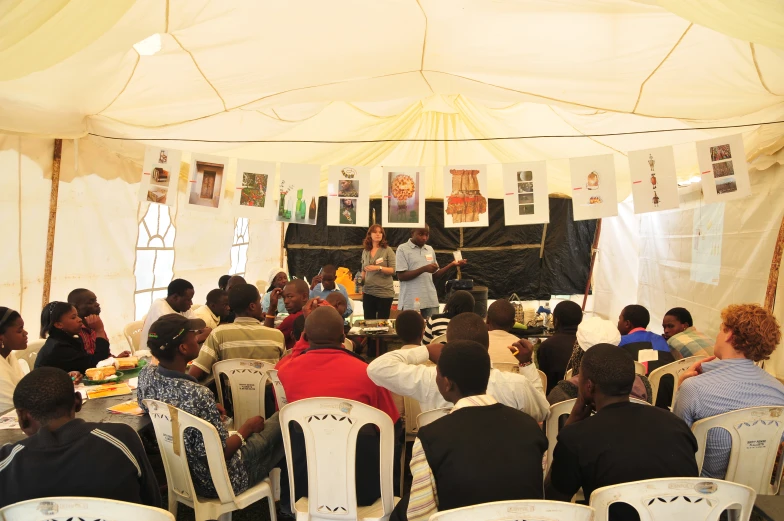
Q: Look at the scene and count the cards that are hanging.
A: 11